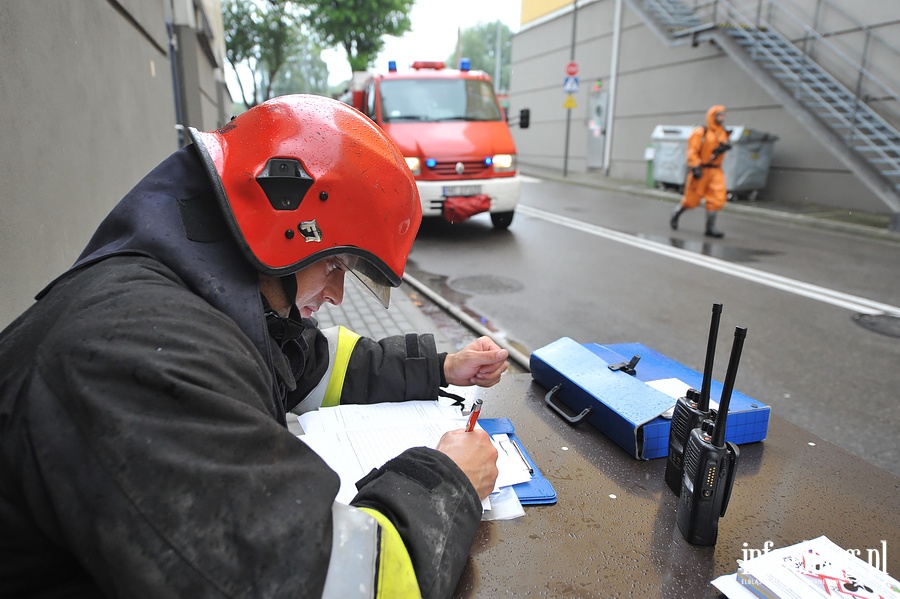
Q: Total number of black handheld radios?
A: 2